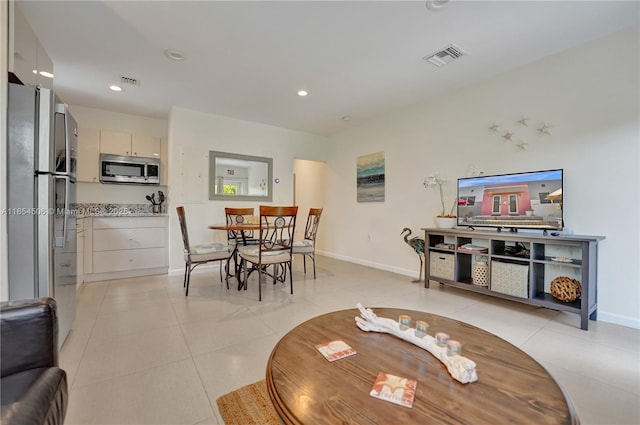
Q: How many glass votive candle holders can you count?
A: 4